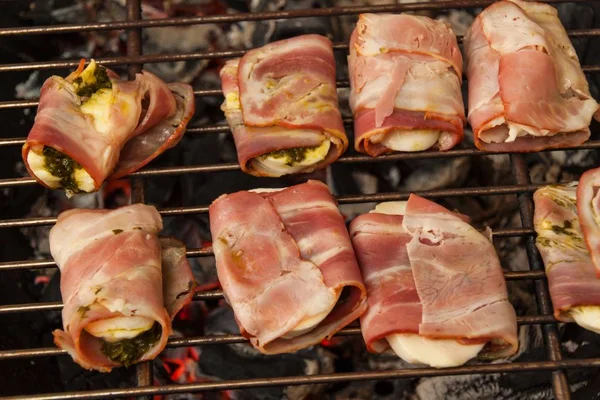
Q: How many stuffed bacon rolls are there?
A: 8